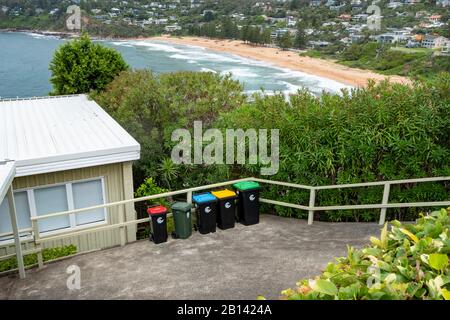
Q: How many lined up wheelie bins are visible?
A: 5